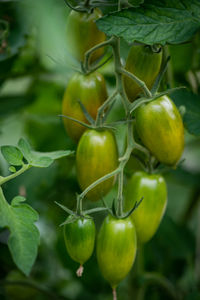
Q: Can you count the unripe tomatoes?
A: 8